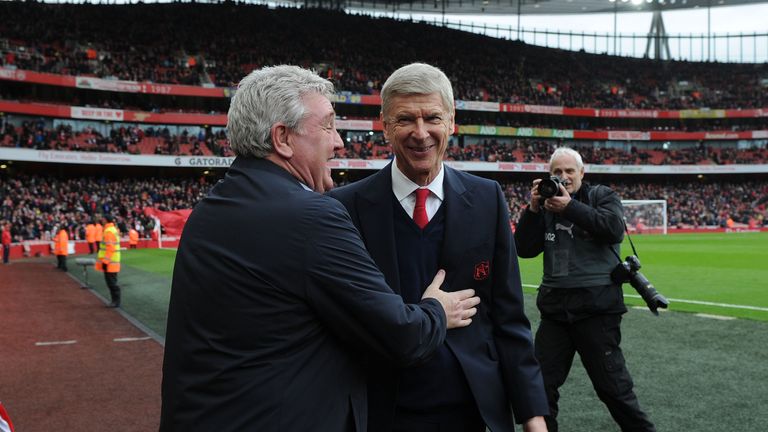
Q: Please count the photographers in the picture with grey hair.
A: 1